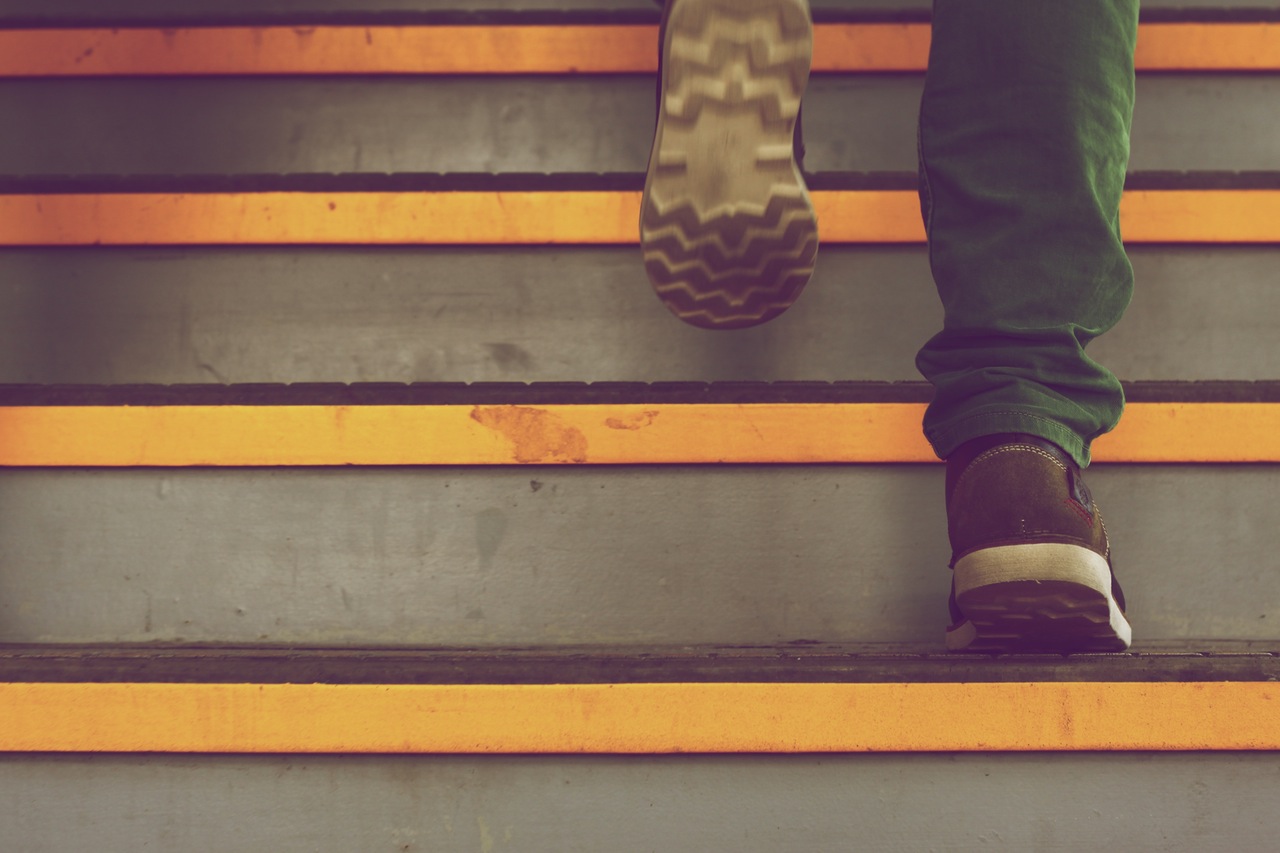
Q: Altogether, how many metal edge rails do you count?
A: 4